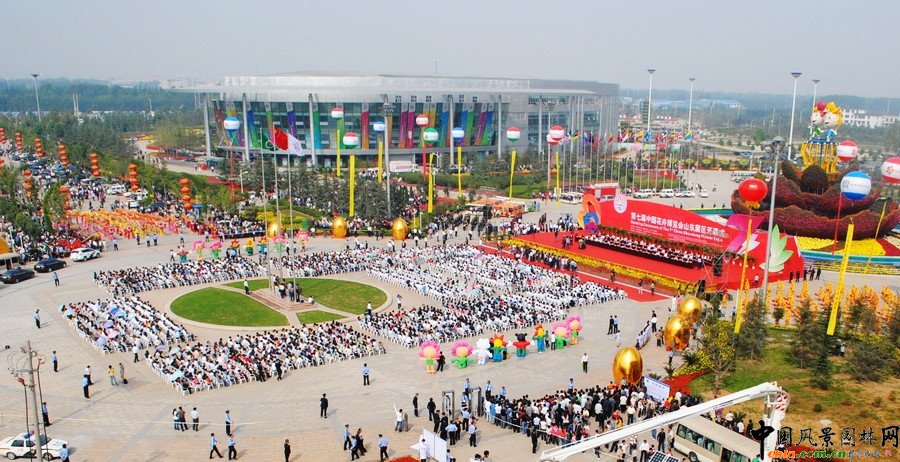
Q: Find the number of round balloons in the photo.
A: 14